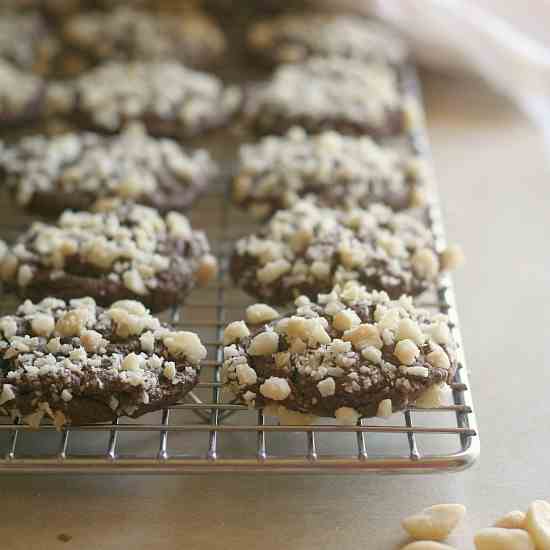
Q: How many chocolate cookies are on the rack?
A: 12